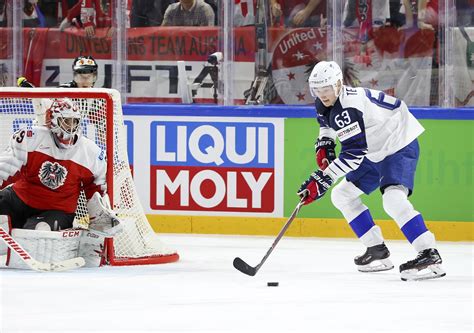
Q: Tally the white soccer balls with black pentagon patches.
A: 0